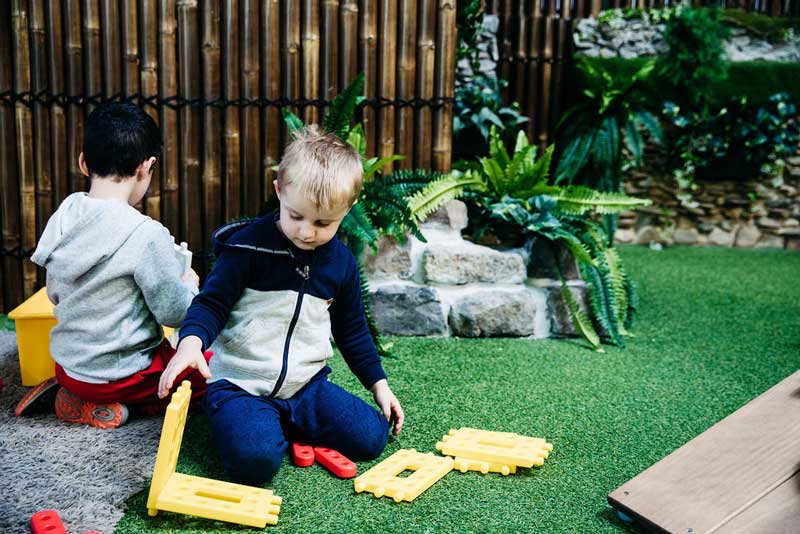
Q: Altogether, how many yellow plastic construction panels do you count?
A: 5